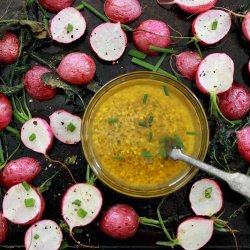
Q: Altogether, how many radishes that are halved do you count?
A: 12